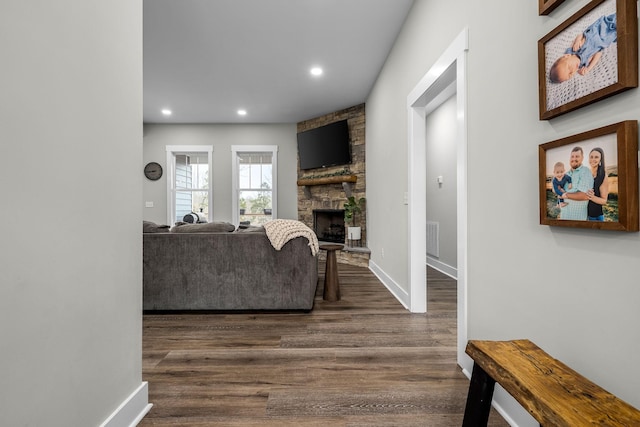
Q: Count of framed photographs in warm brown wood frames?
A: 3